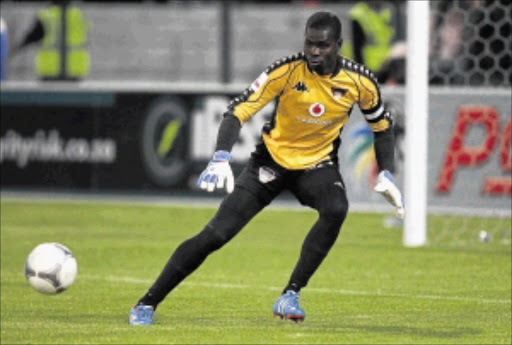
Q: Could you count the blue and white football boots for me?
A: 2